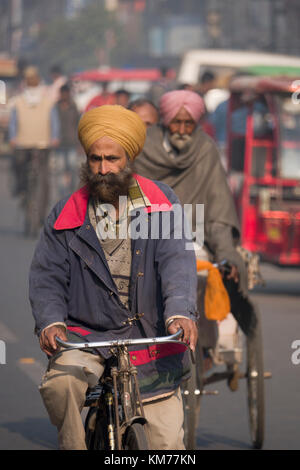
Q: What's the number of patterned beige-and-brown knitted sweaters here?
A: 1